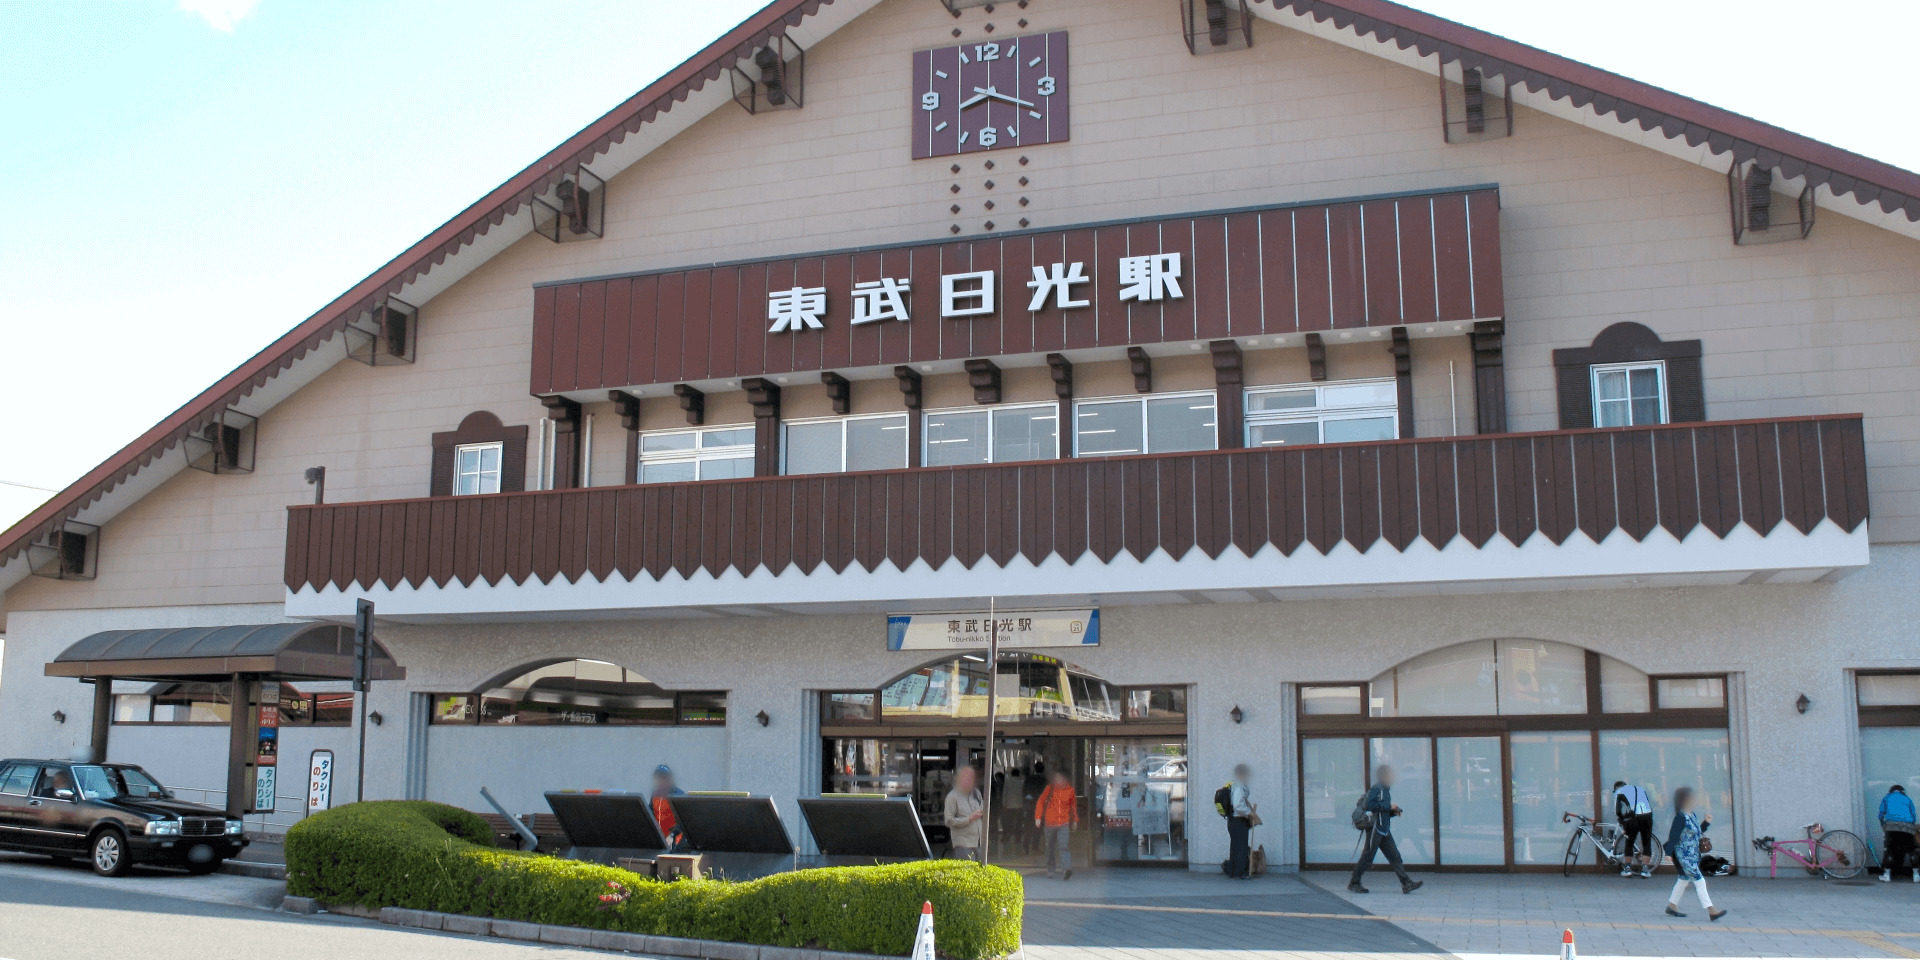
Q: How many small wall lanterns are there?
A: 5